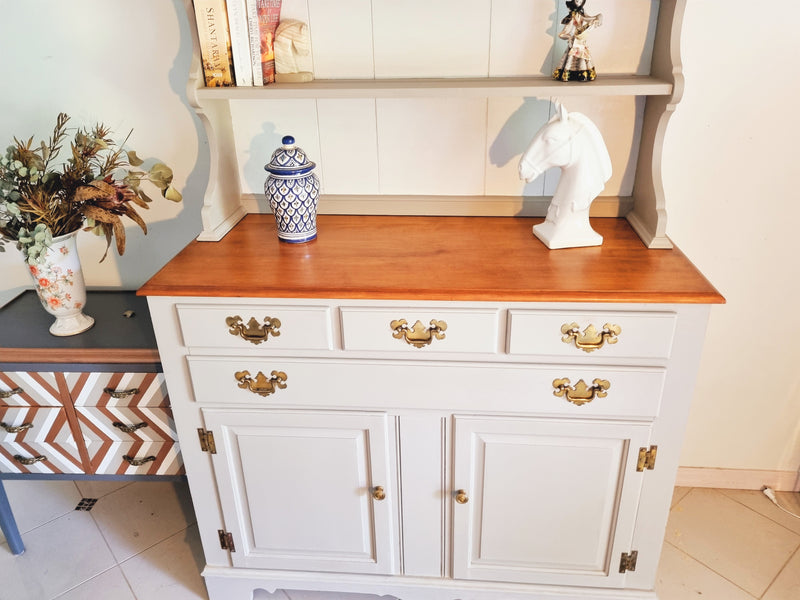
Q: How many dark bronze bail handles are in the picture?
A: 6